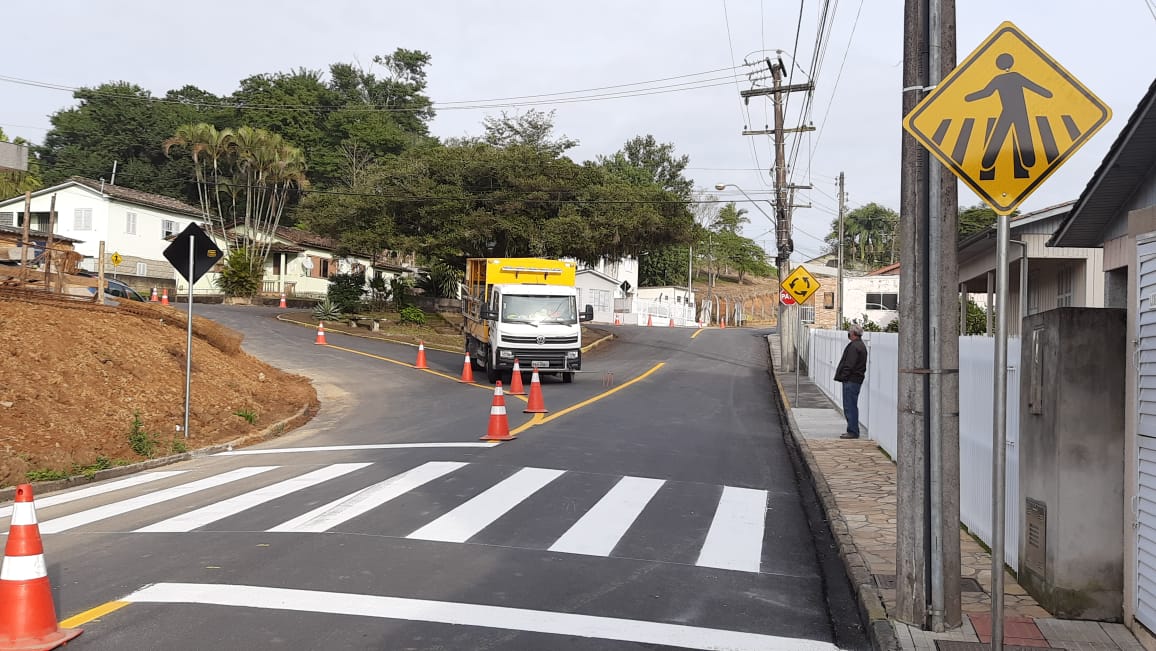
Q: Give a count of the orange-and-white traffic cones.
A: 15